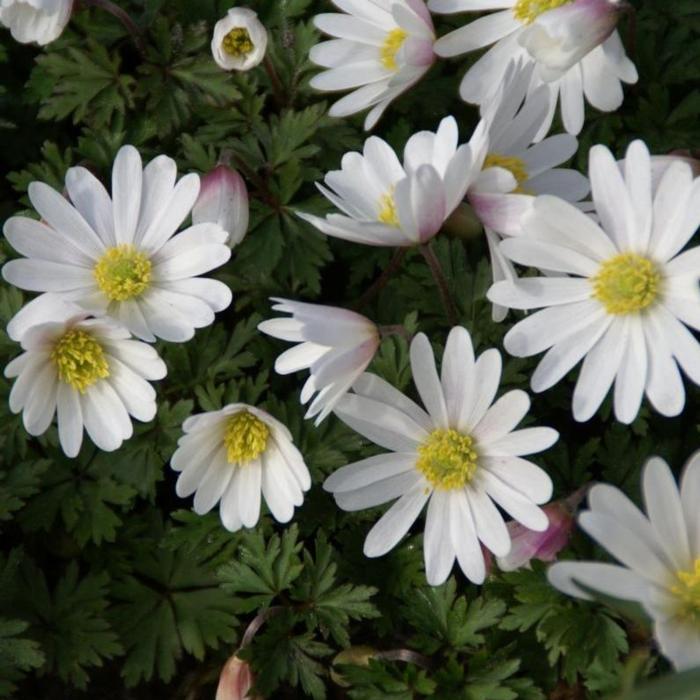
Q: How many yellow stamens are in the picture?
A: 11